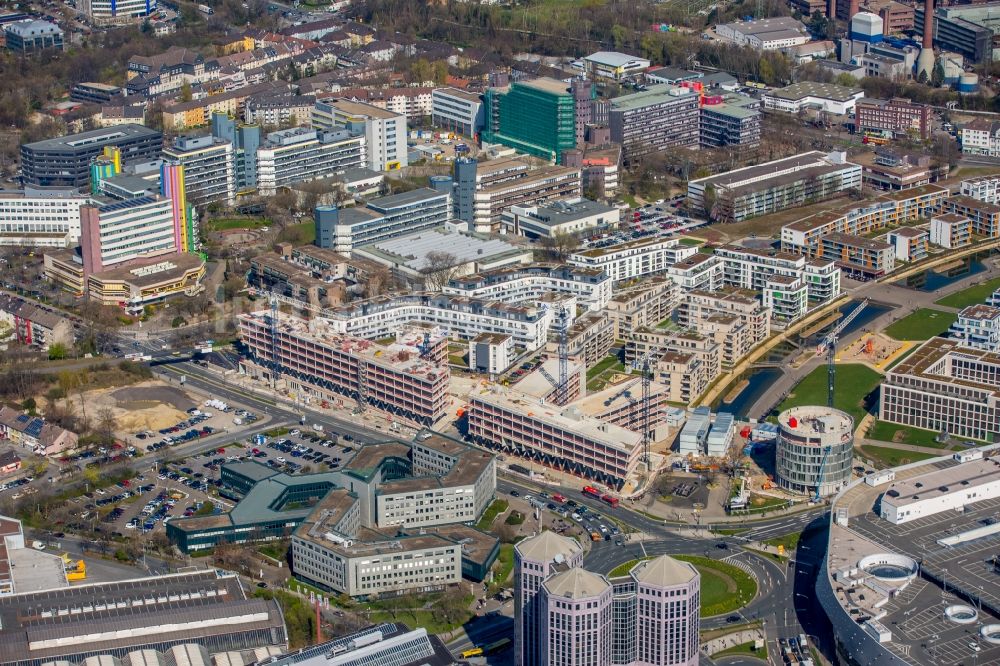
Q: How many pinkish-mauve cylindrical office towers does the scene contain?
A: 3